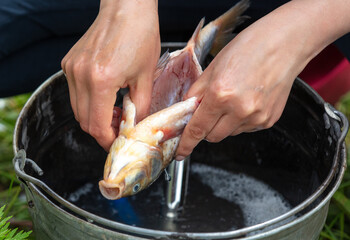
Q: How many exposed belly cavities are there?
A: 1